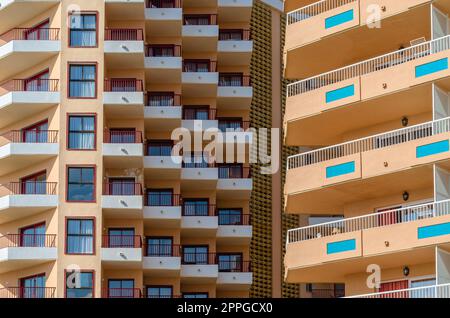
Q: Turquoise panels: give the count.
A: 7